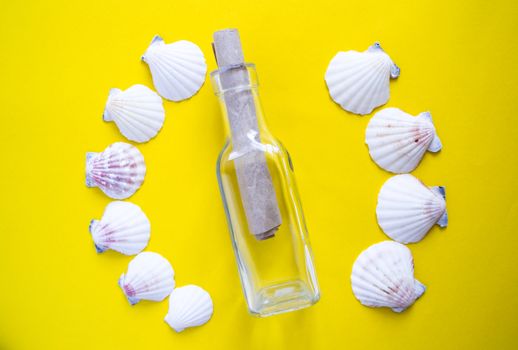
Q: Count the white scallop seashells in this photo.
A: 10